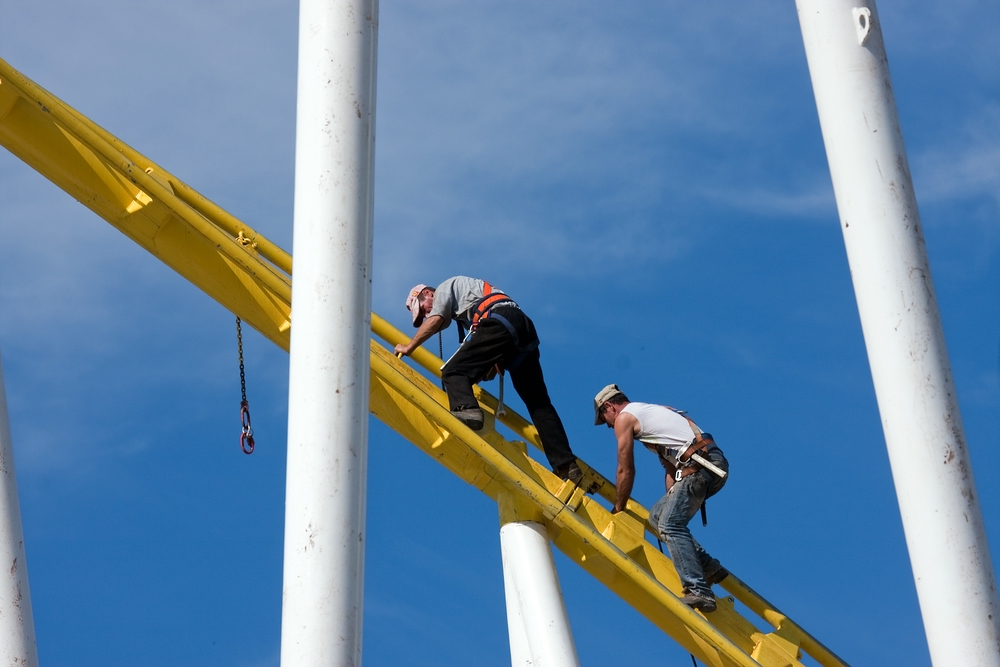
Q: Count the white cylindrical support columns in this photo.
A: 4